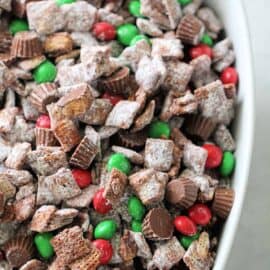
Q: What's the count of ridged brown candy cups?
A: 12